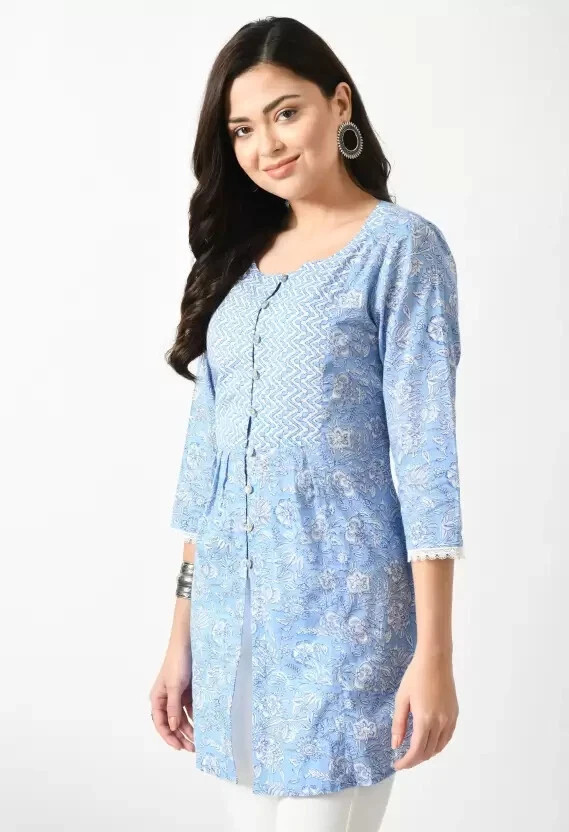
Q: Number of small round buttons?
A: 9